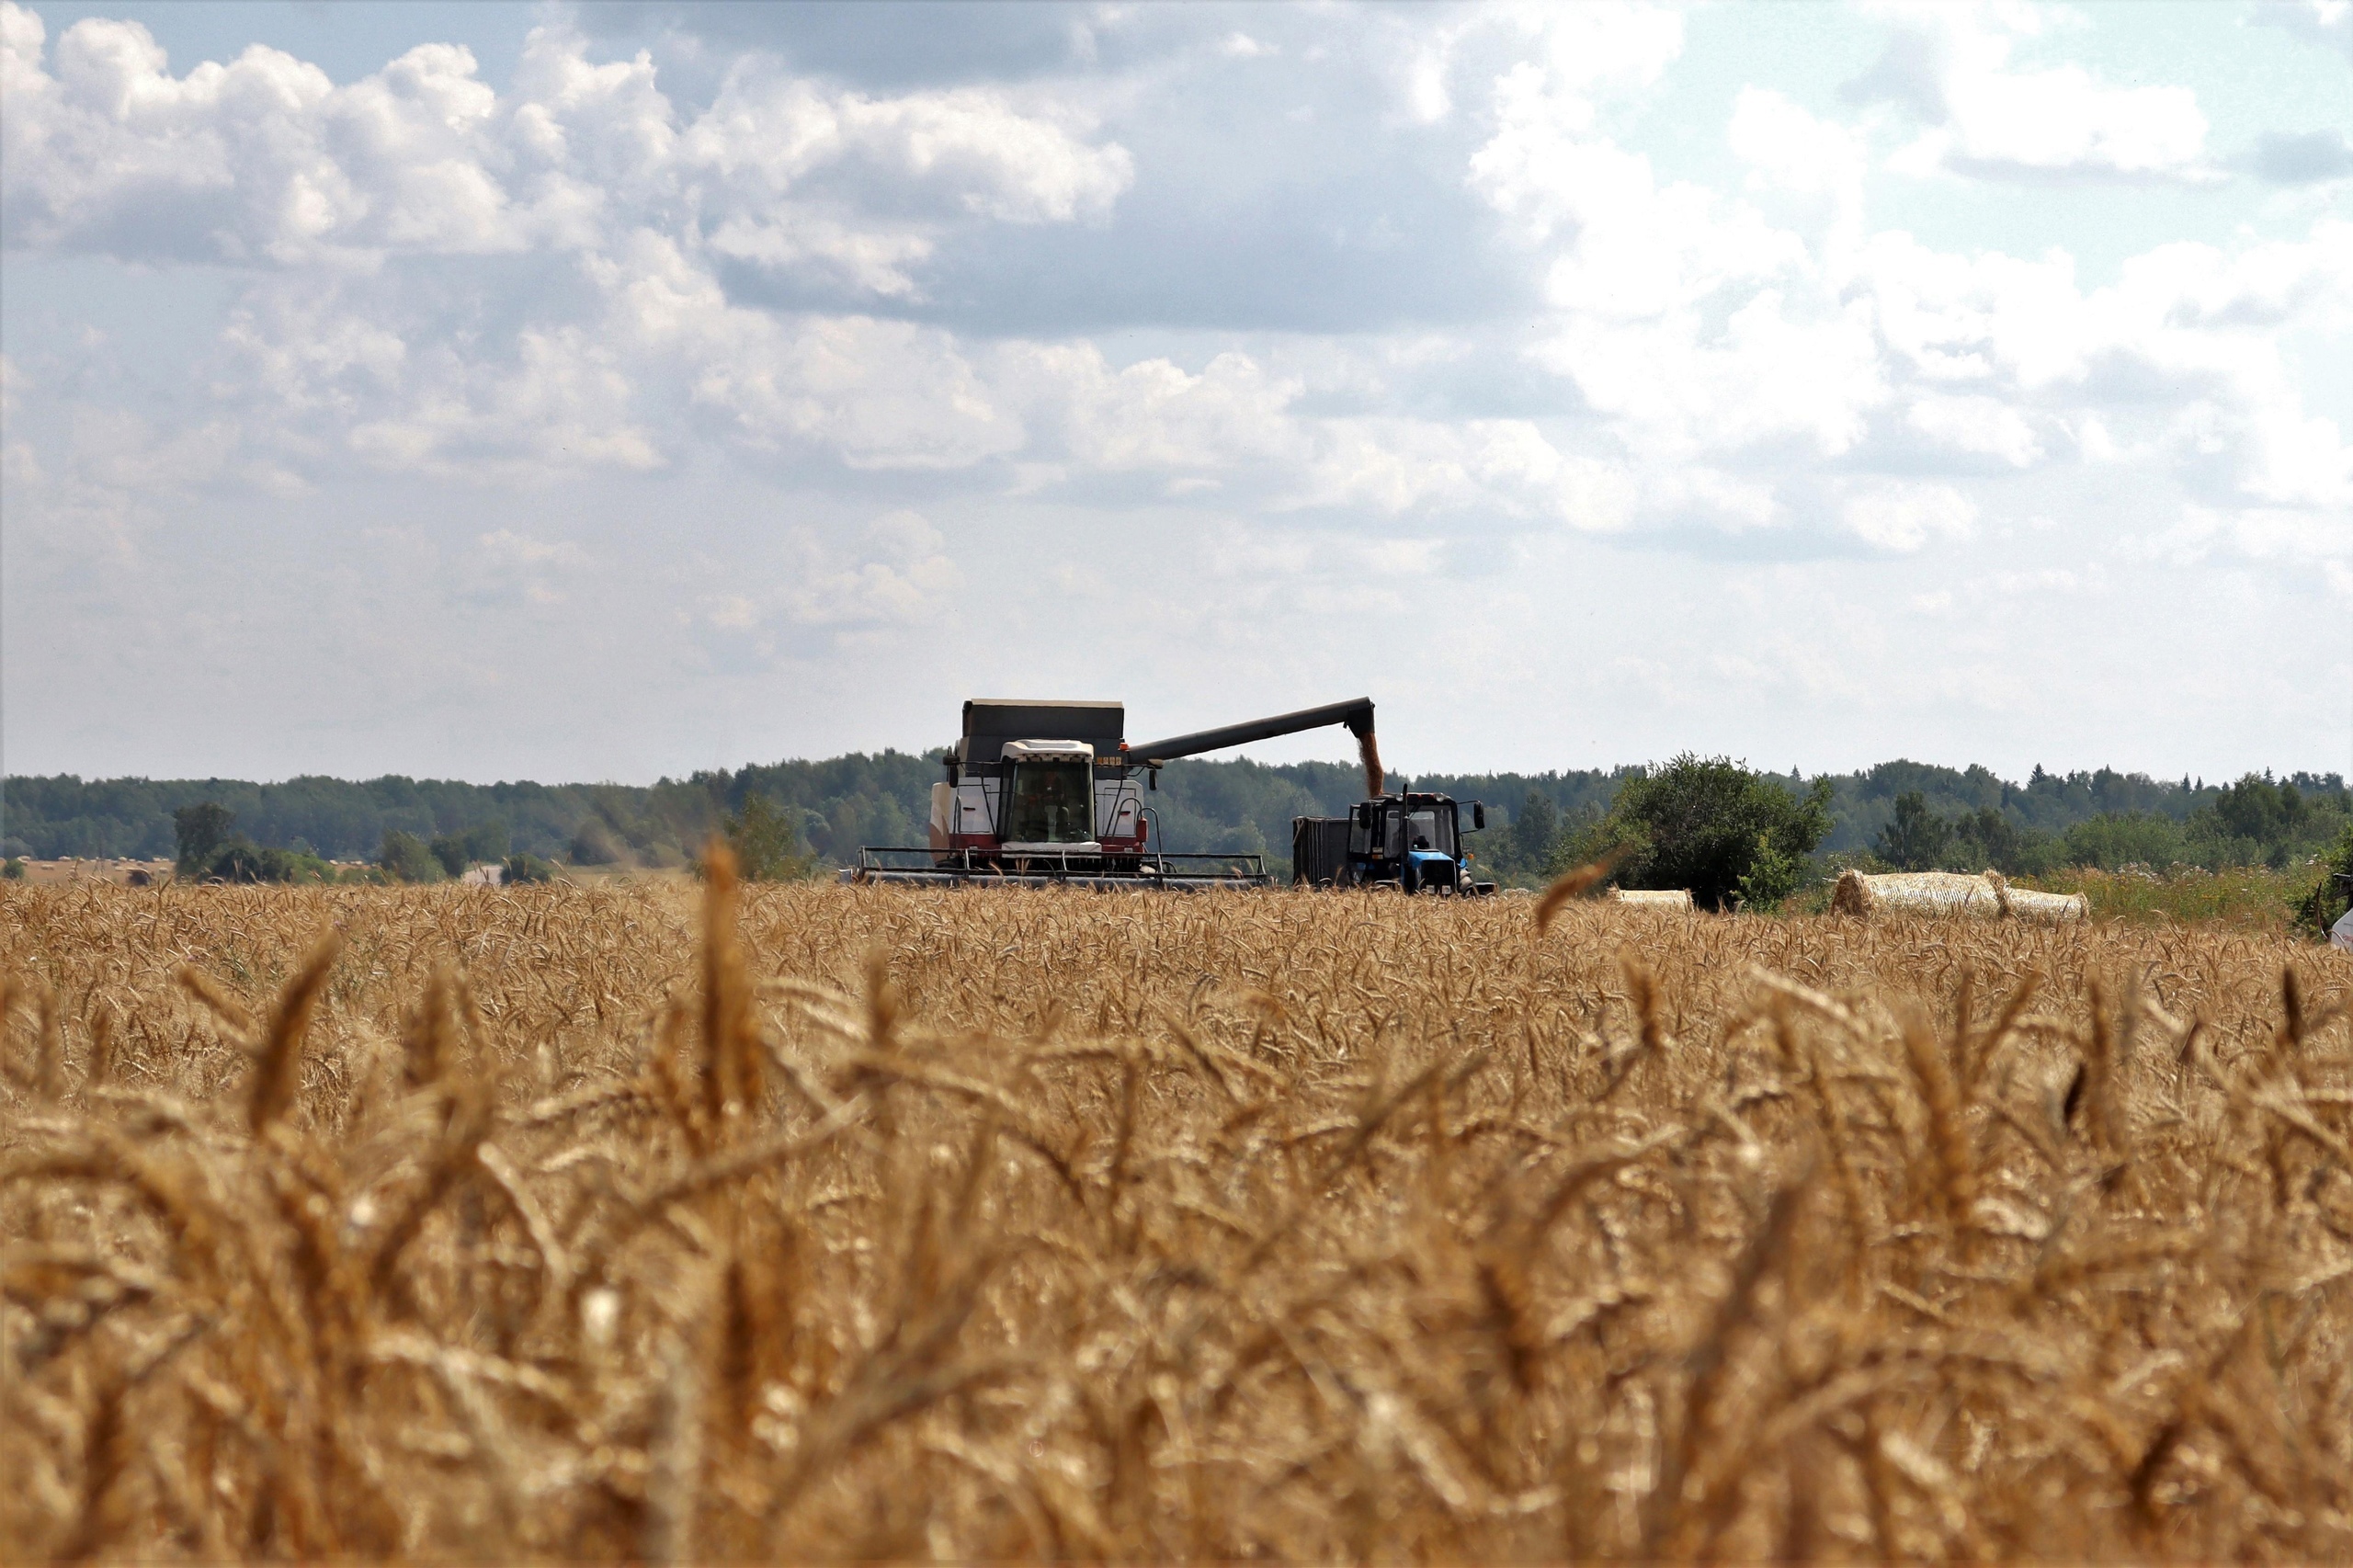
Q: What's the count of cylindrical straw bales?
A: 3